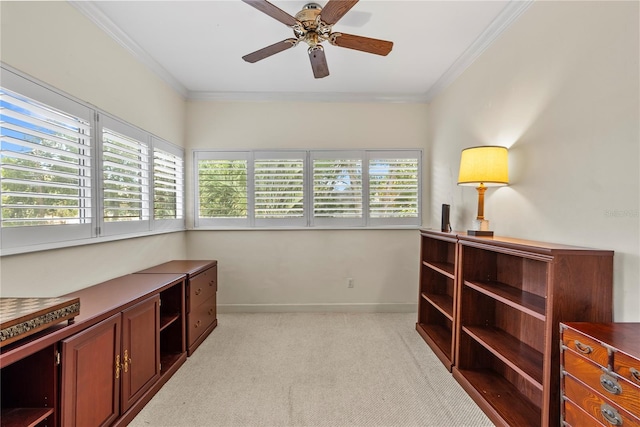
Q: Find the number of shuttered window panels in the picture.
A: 7